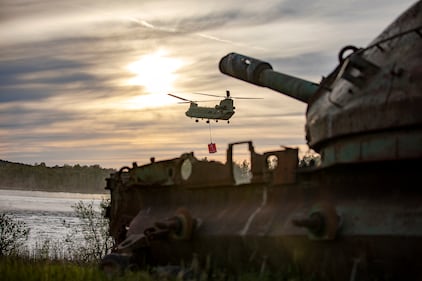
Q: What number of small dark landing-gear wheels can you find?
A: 4